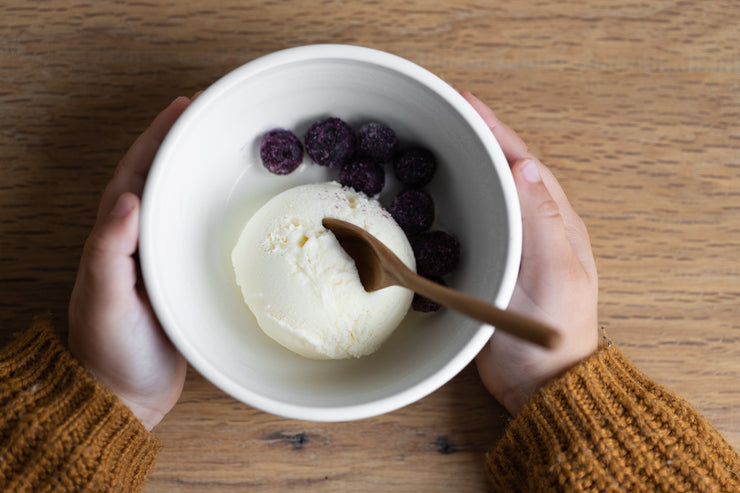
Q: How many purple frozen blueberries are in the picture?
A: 8